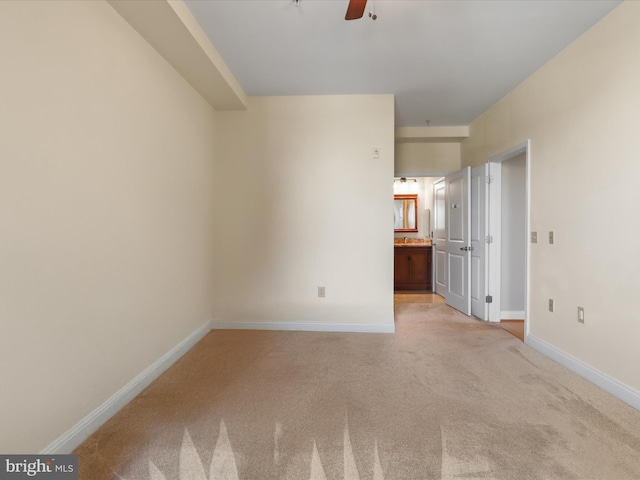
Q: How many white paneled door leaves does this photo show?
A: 3